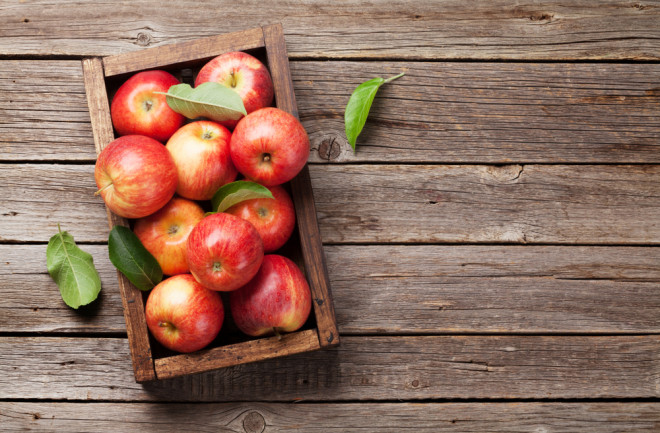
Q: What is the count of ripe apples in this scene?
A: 10